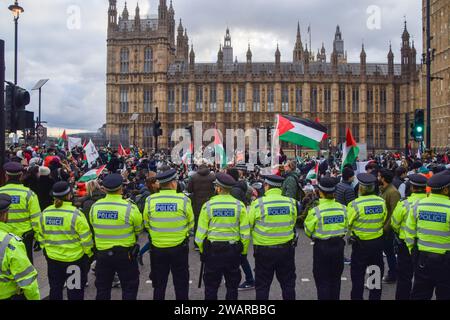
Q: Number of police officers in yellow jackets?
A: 11